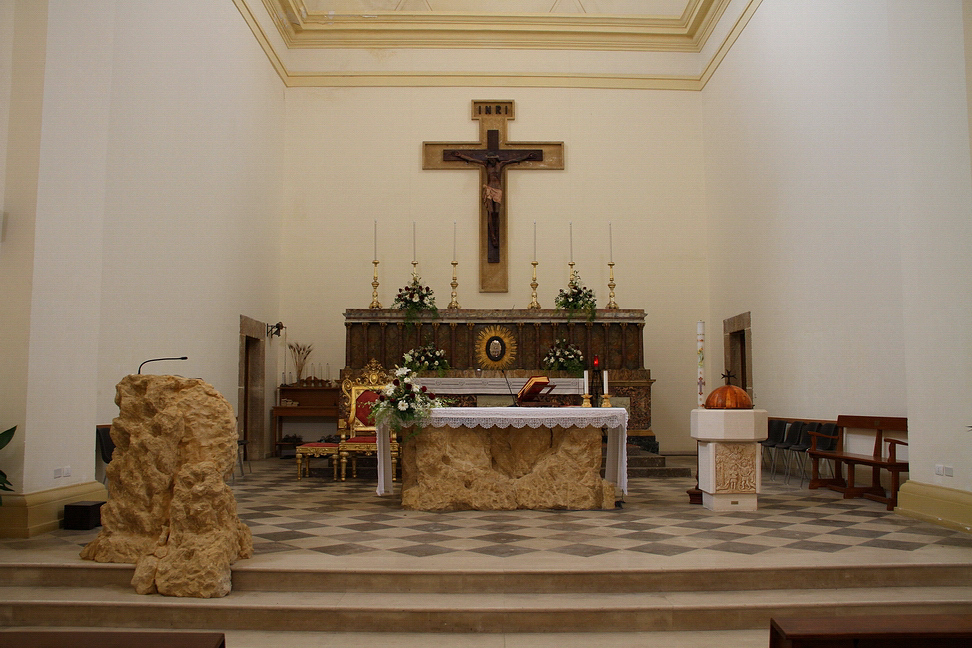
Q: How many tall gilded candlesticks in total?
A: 6